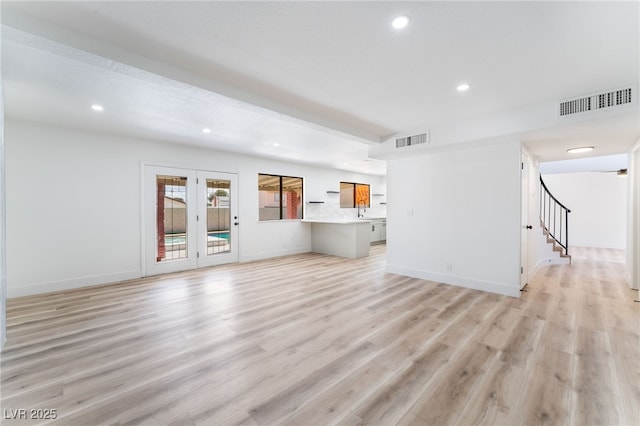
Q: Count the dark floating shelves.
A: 4